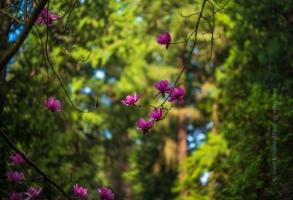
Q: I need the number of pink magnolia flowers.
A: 14